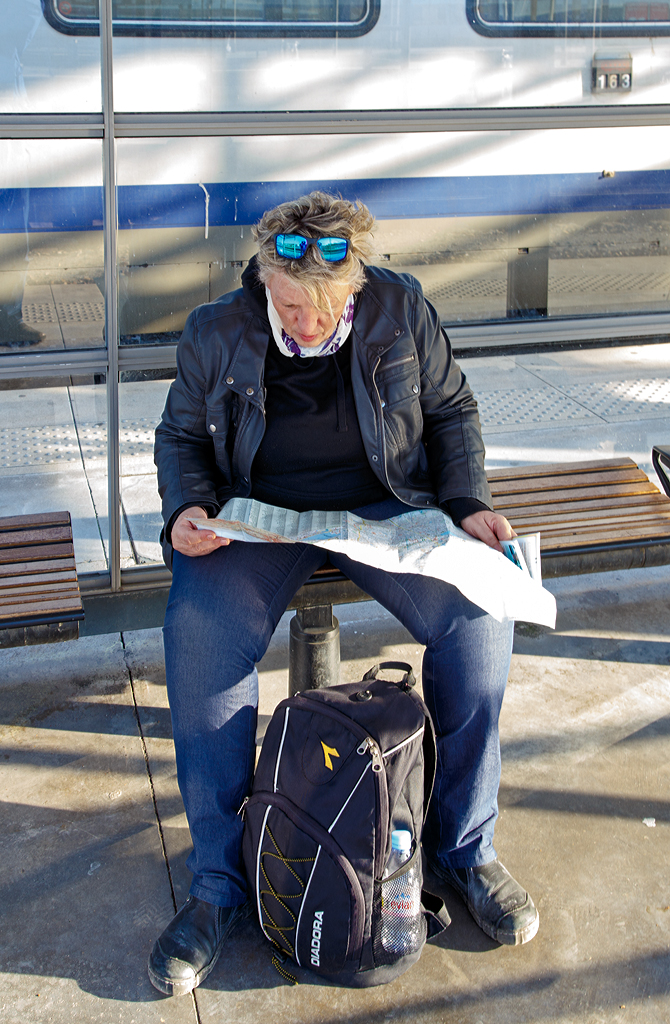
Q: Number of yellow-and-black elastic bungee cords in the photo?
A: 1